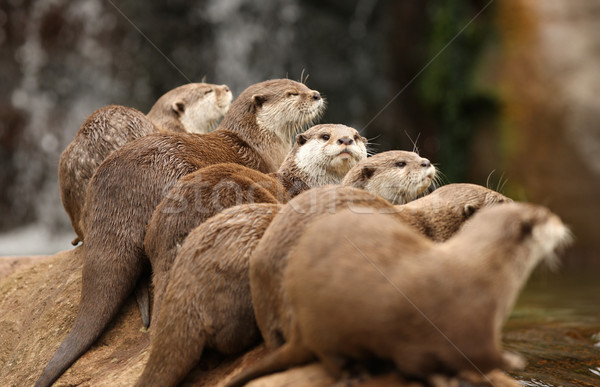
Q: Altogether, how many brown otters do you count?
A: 6